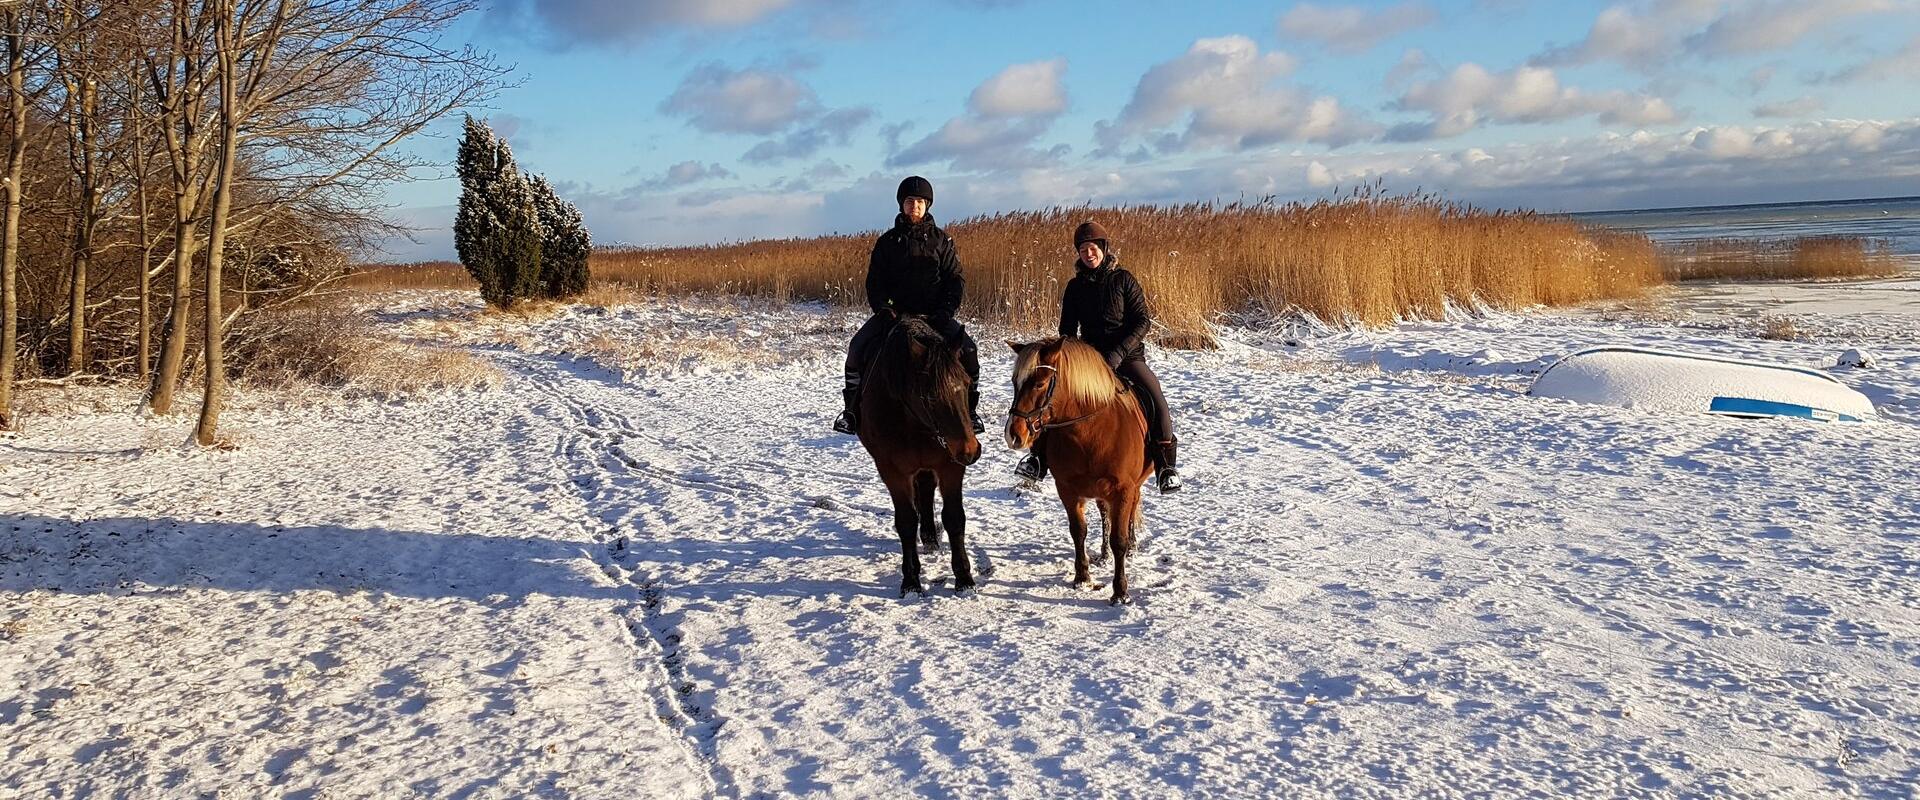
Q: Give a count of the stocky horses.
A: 2